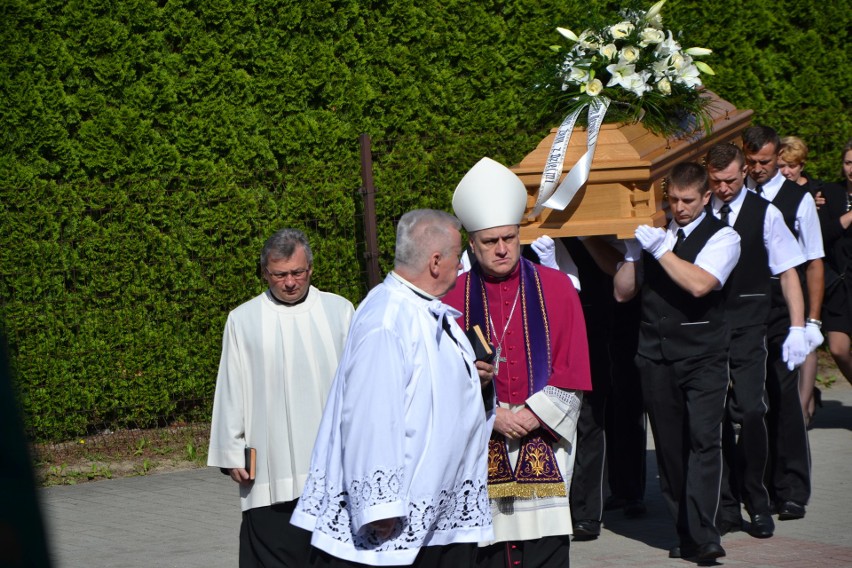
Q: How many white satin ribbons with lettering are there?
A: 2